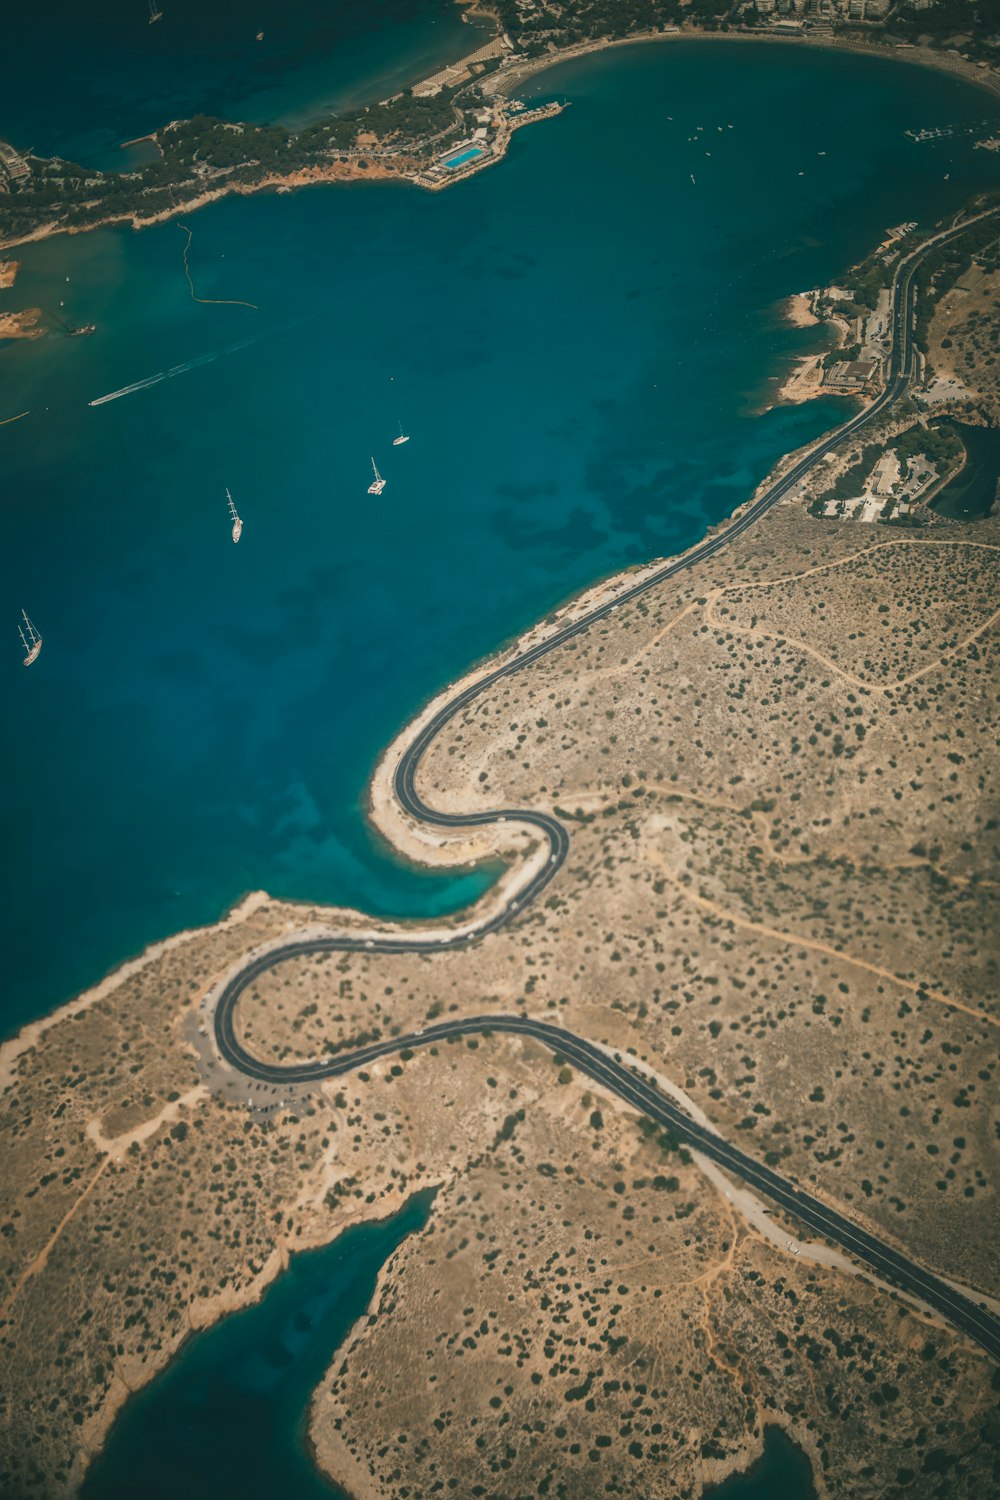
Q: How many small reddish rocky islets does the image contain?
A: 2